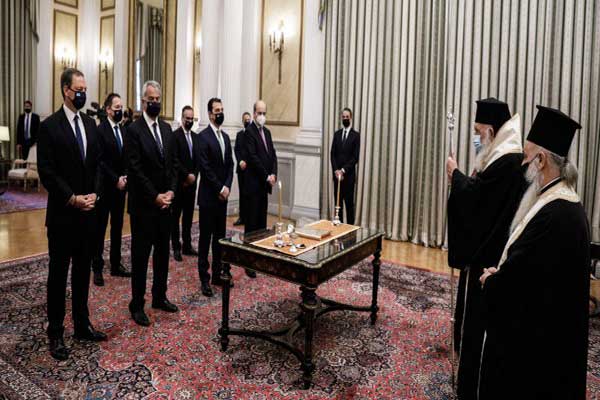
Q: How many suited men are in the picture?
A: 9